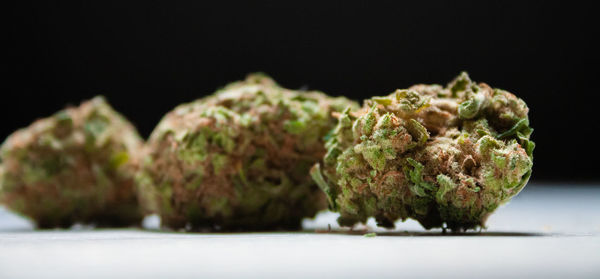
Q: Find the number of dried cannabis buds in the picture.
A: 3